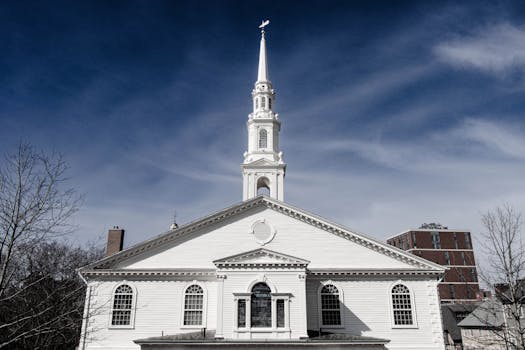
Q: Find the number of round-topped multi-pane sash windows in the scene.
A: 4